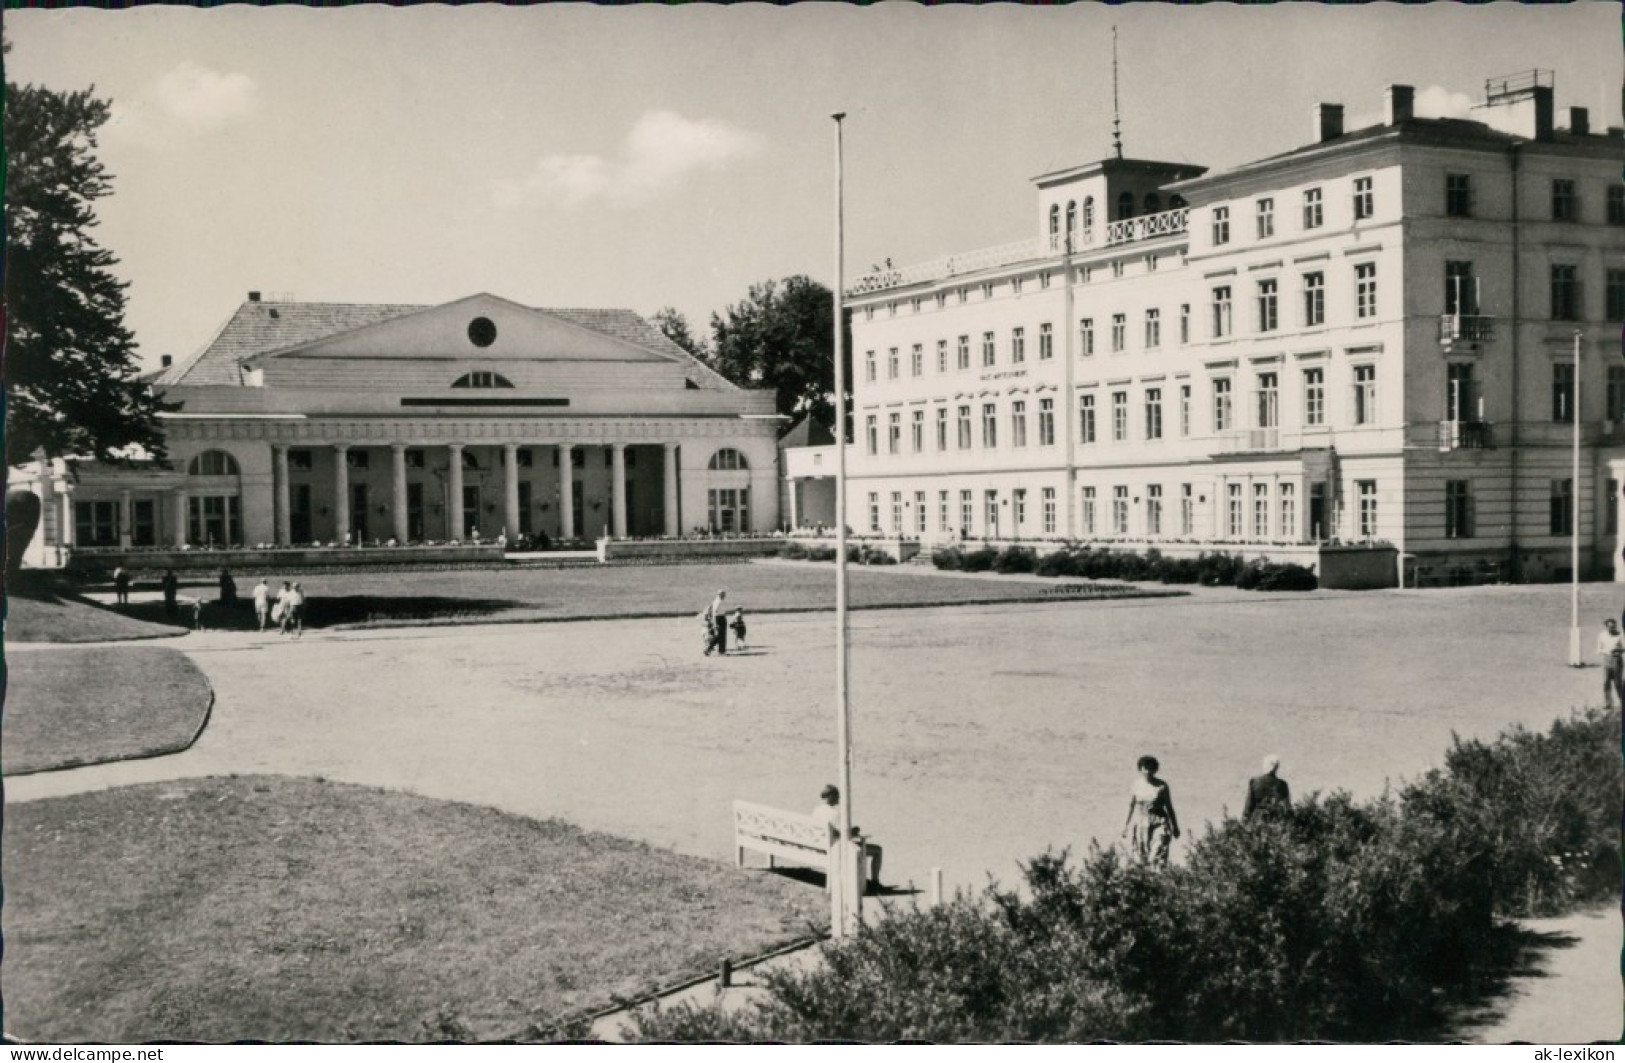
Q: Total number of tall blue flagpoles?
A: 0